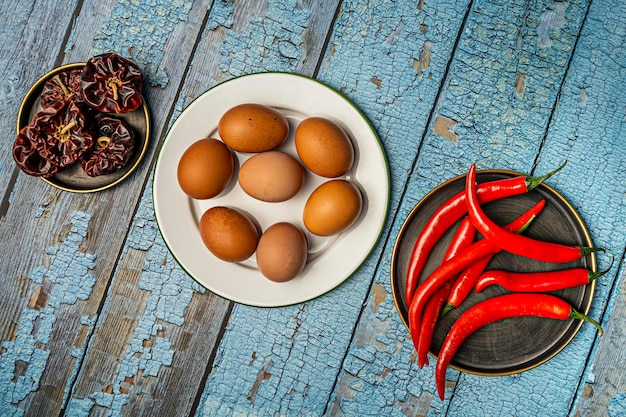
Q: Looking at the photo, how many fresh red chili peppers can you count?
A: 7